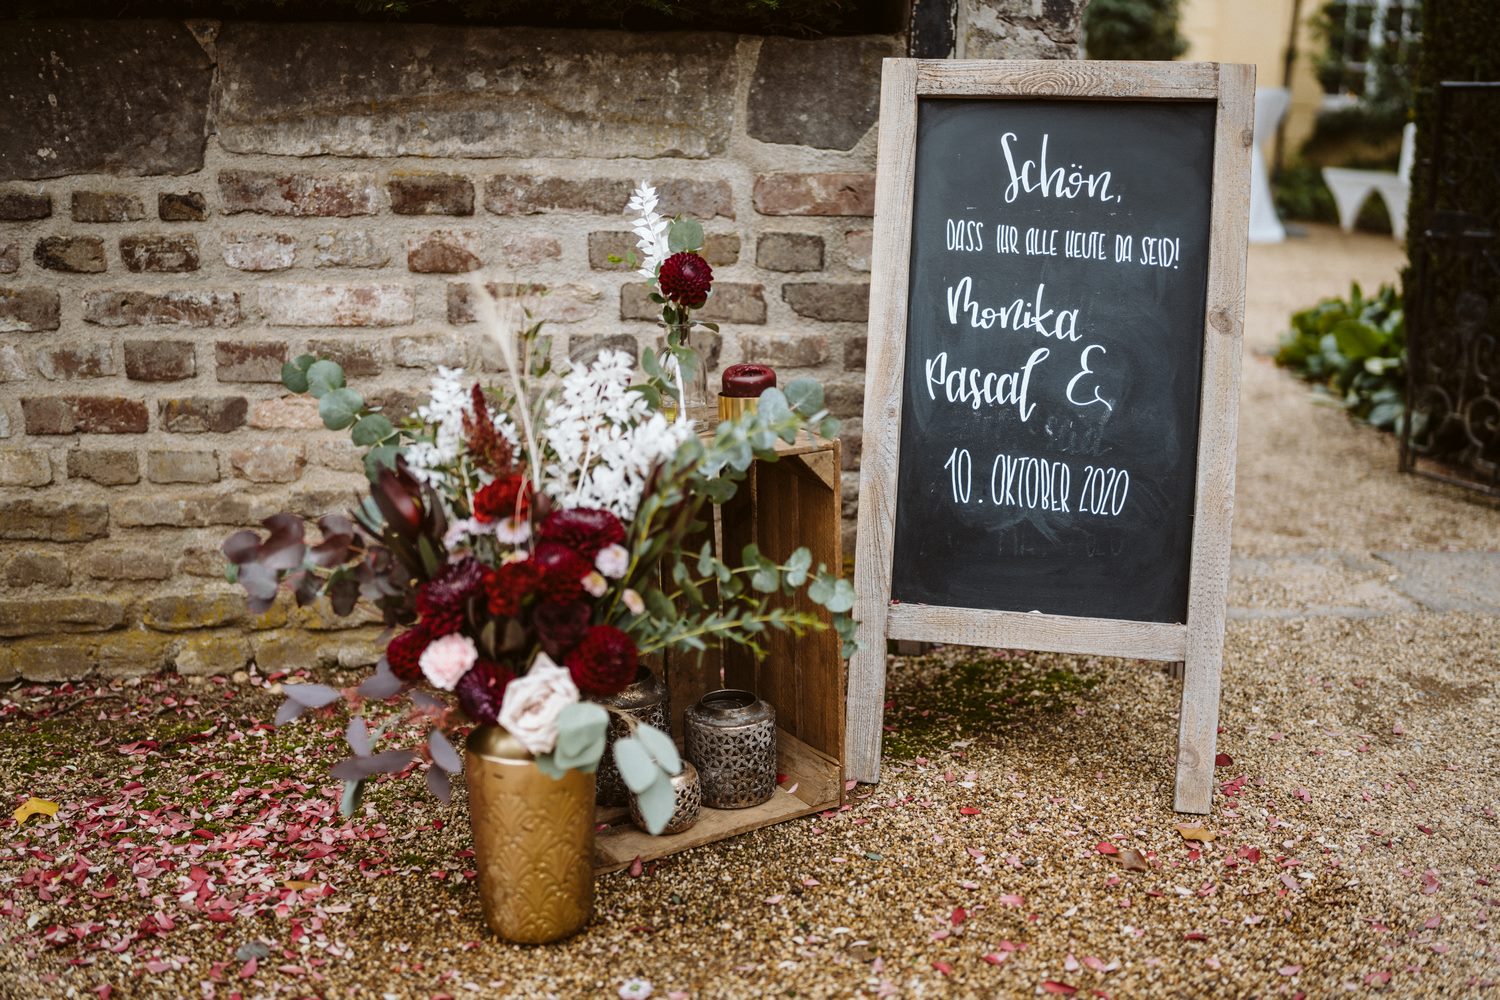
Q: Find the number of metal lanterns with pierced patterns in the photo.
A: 3